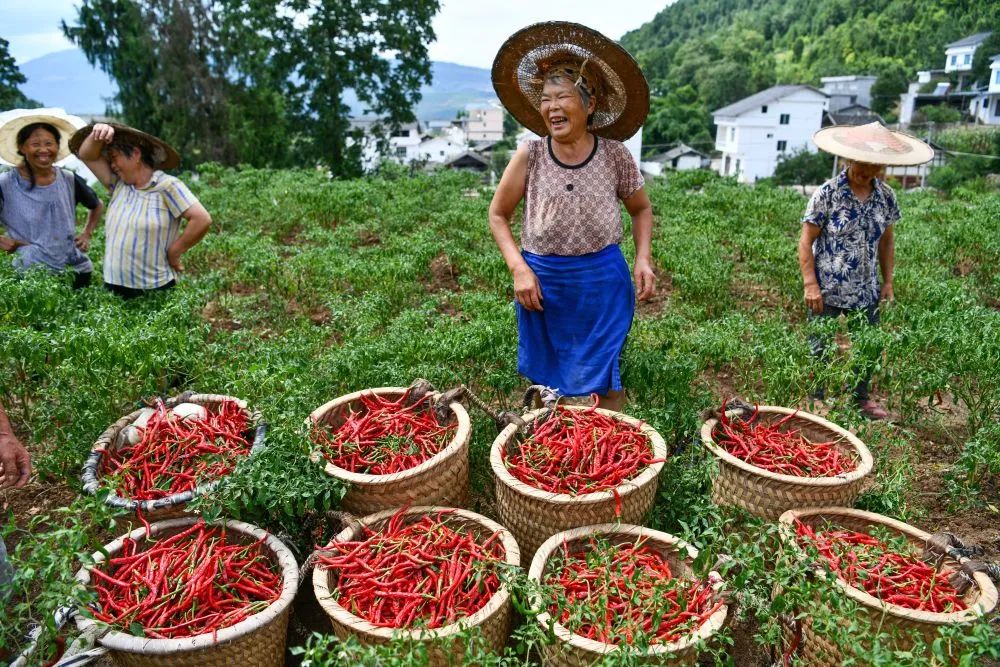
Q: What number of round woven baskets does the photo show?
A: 8